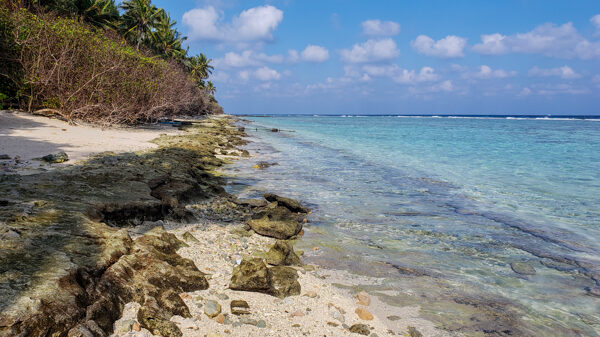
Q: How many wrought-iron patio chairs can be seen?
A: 0